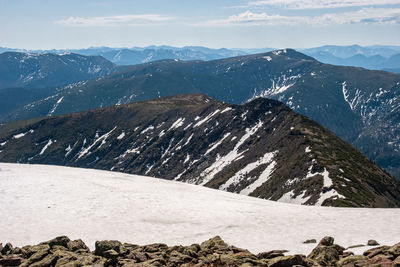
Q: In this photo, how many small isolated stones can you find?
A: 2